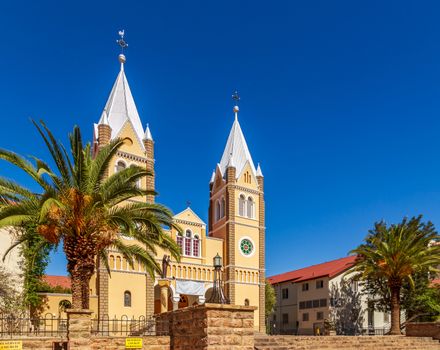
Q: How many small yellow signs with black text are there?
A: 2